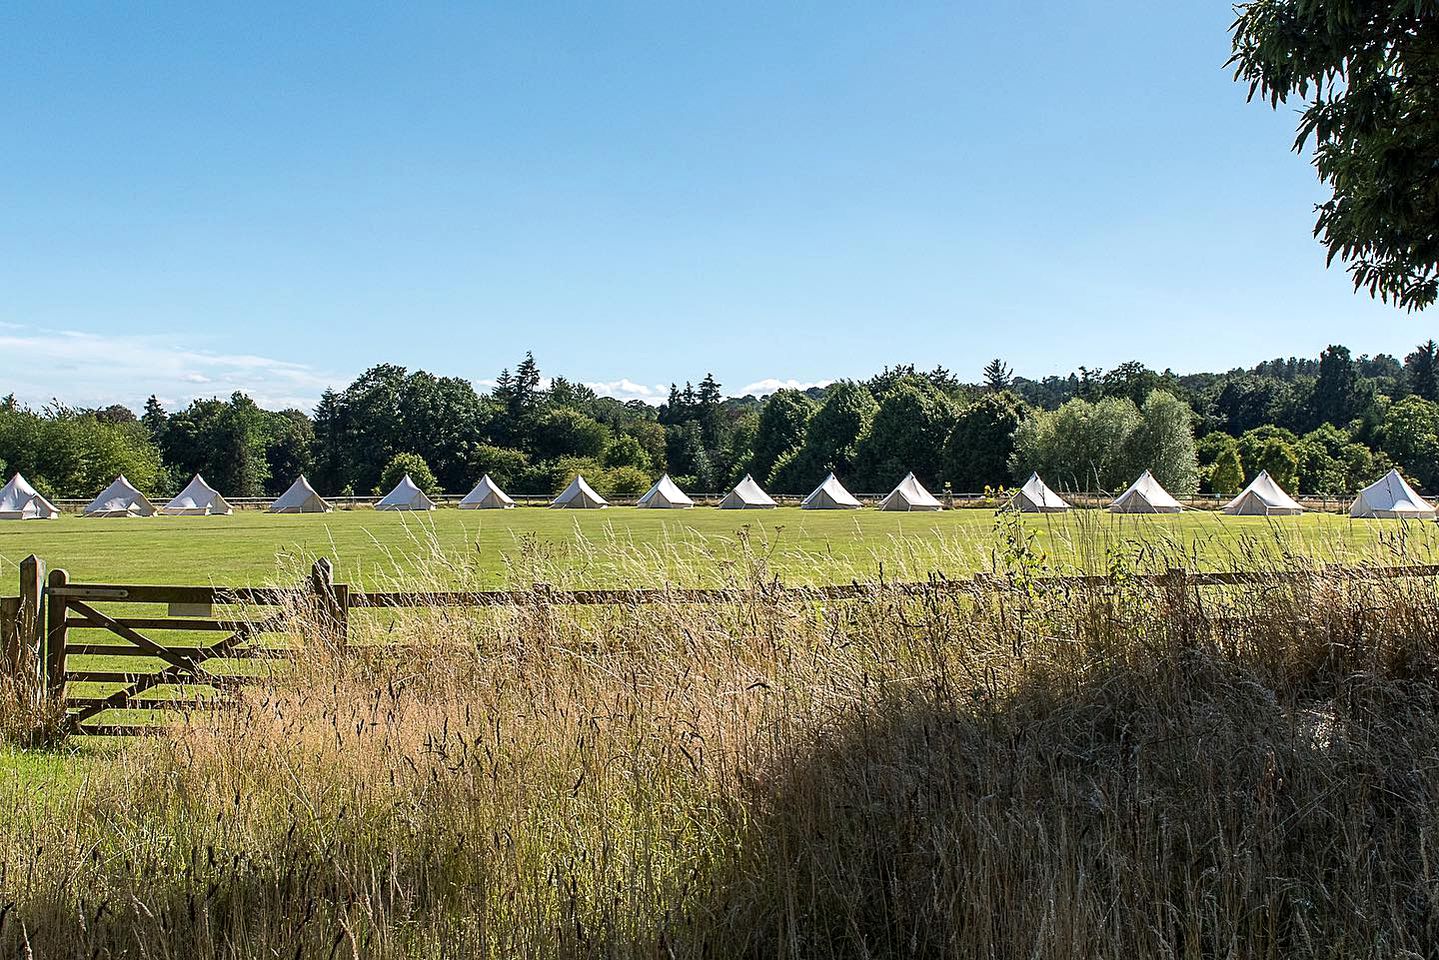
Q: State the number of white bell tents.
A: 15